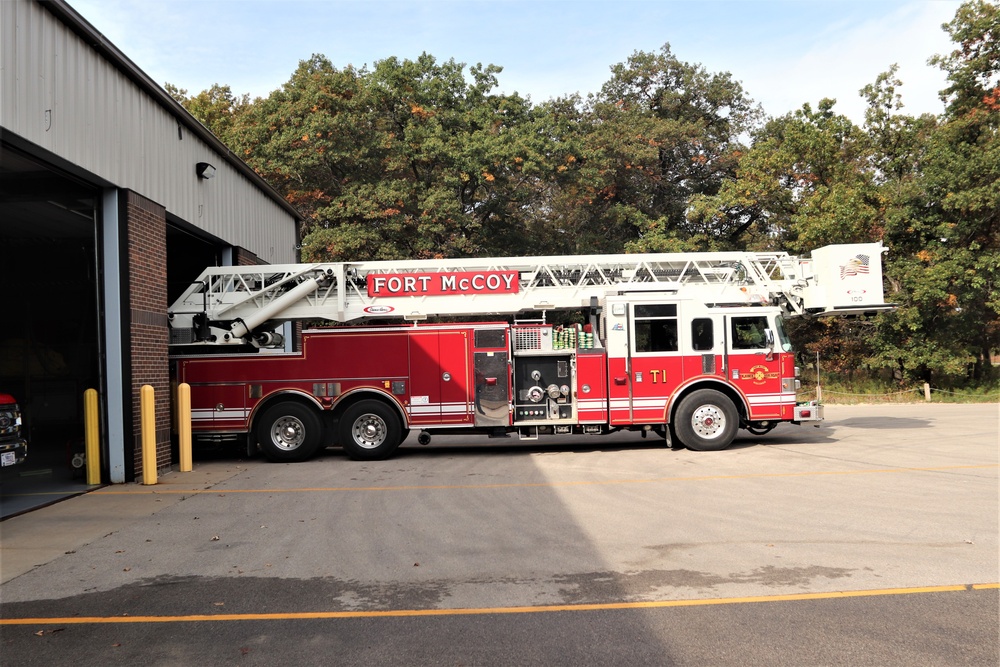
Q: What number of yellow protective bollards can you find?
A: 3